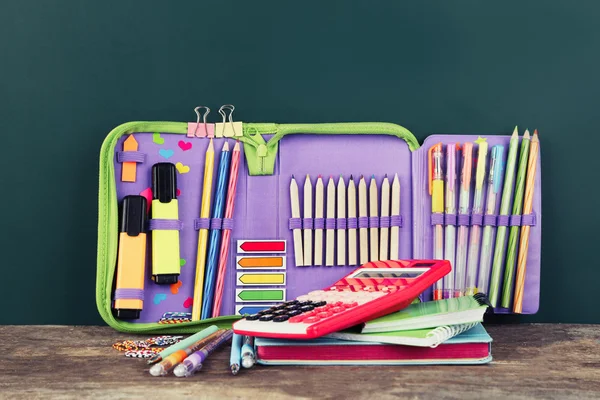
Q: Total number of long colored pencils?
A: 6